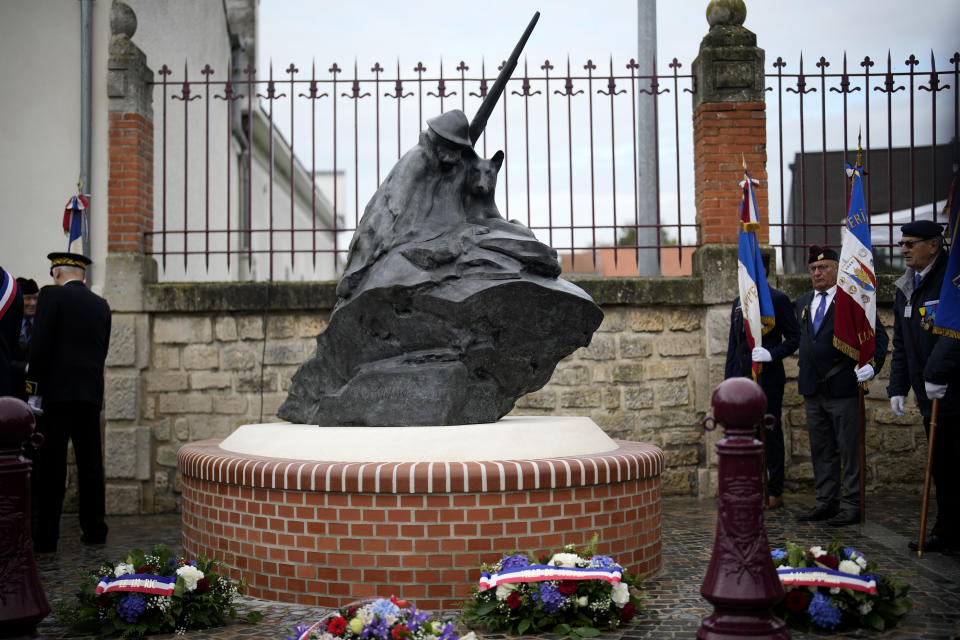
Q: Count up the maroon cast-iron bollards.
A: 2